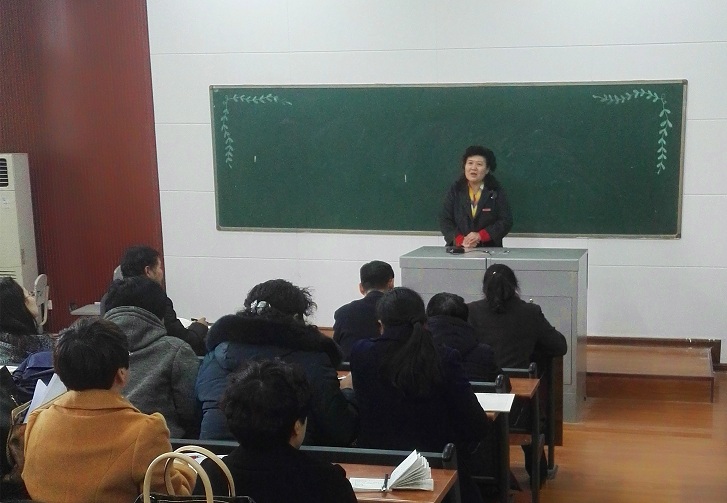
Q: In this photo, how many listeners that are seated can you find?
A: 10